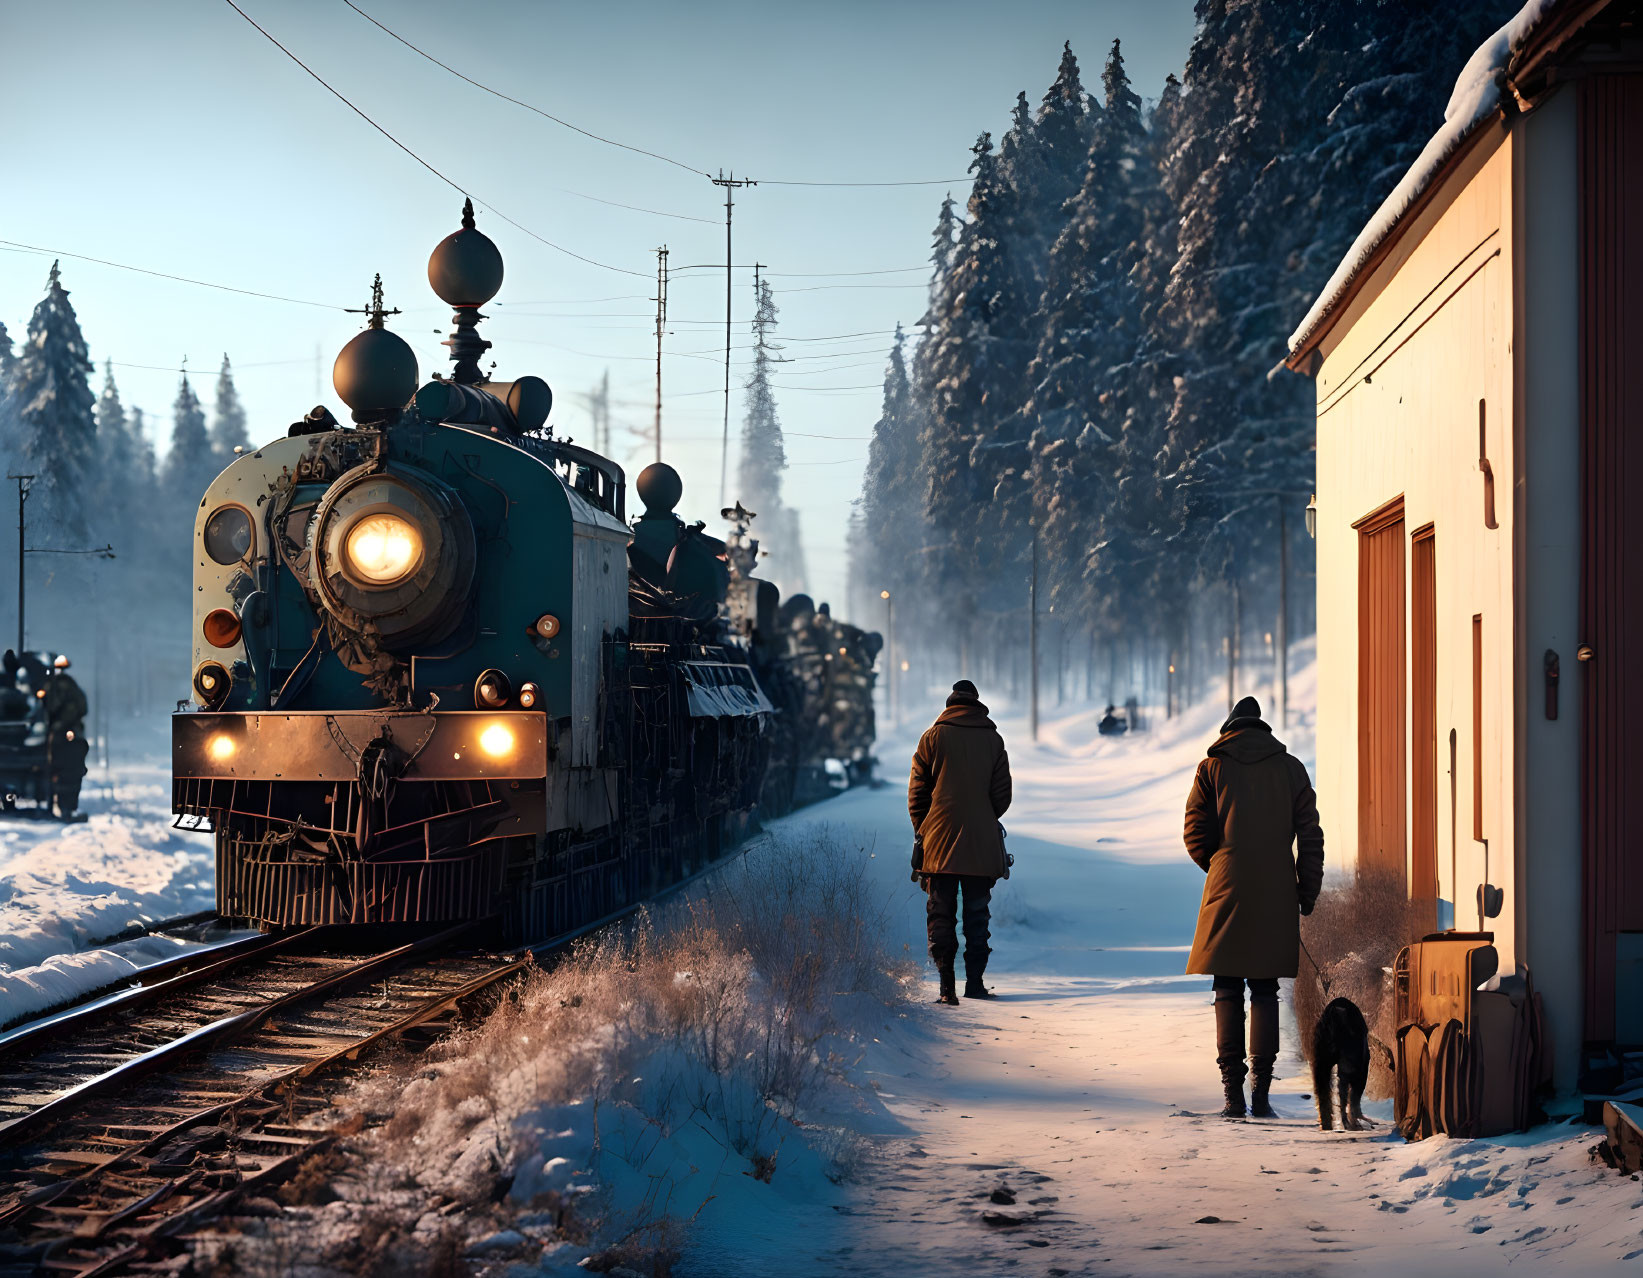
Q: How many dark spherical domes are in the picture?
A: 3